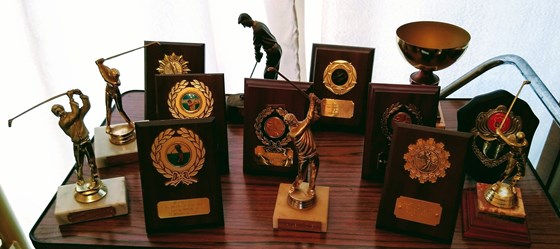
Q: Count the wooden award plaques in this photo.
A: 8